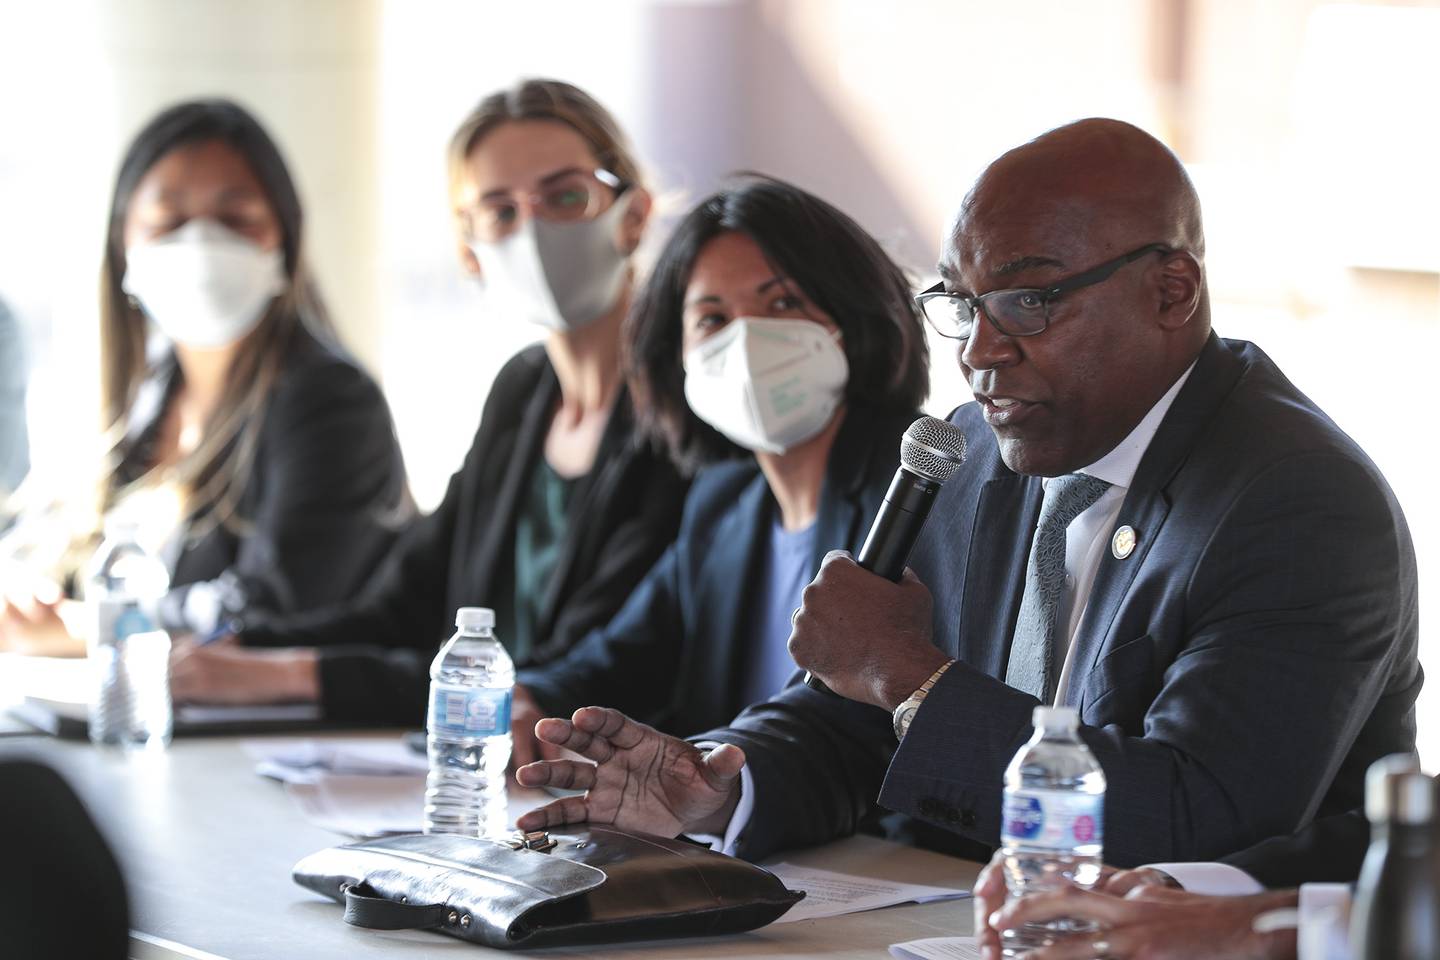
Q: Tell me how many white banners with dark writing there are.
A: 0